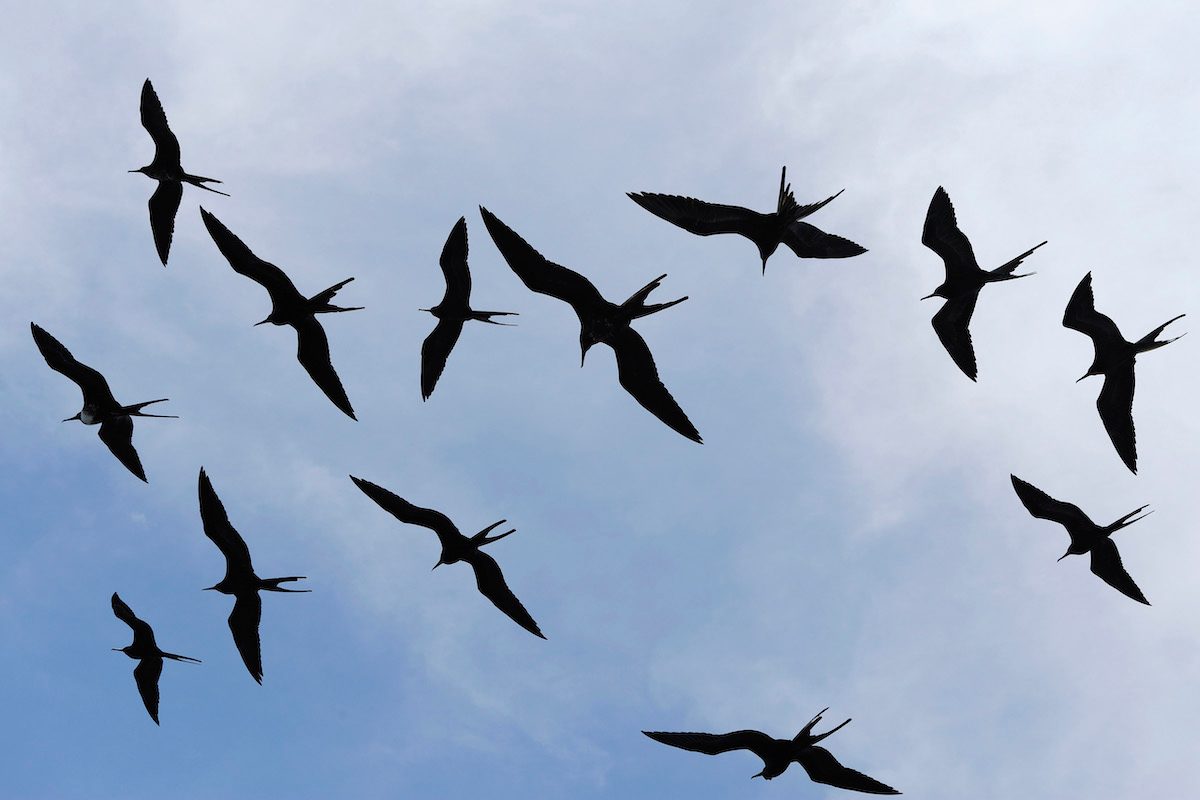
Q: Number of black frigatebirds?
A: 13